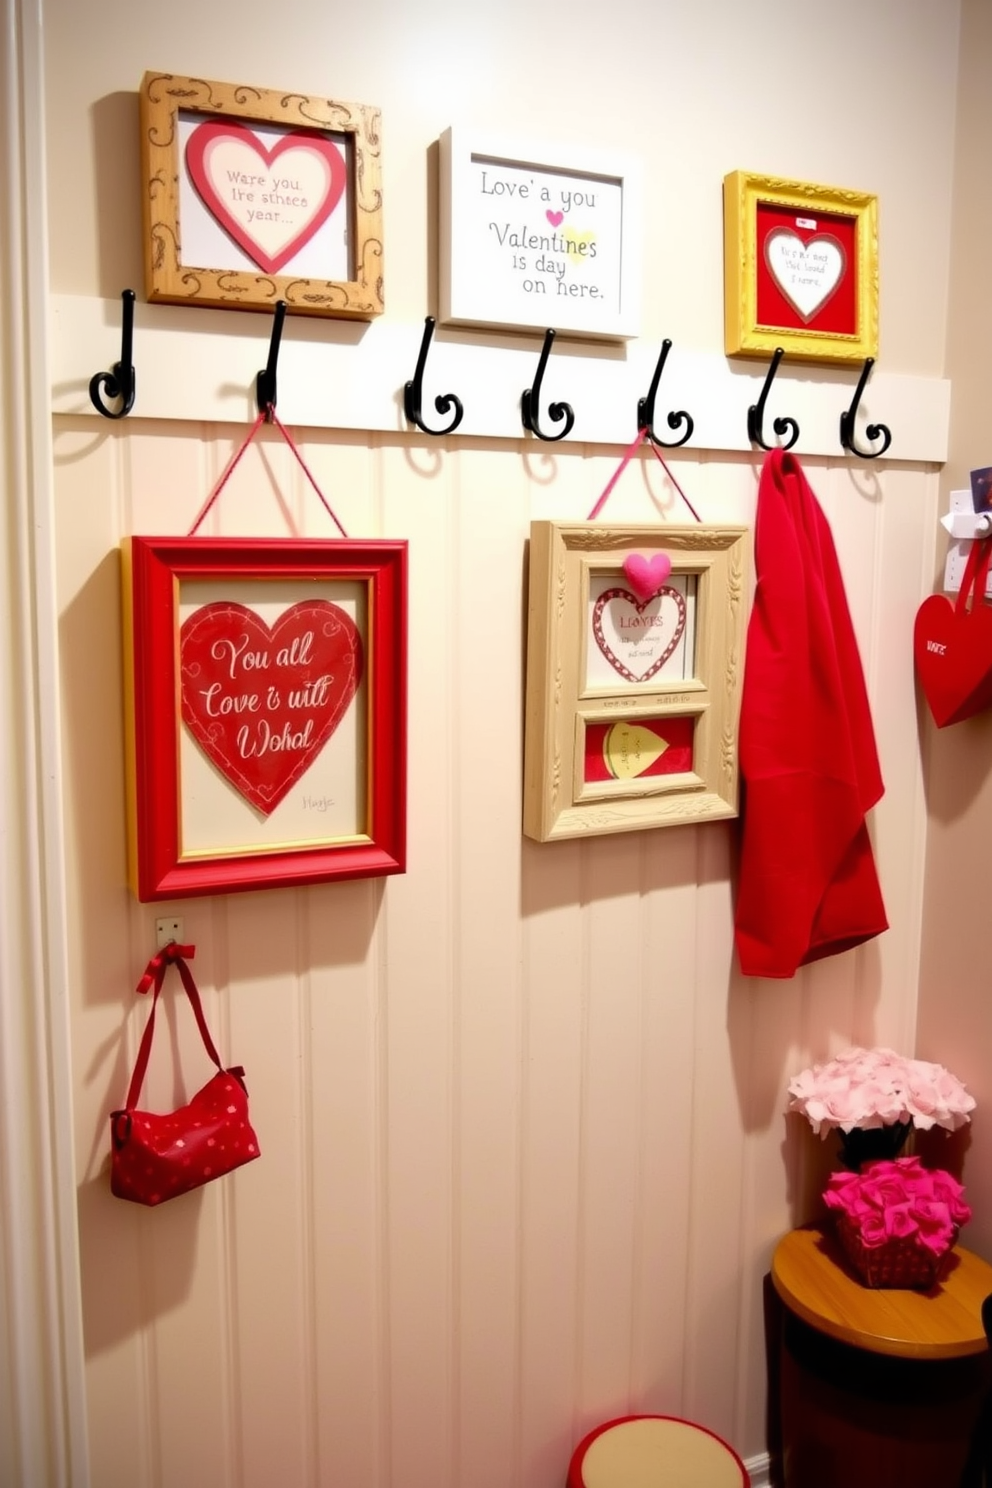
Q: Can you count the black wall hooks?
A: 7